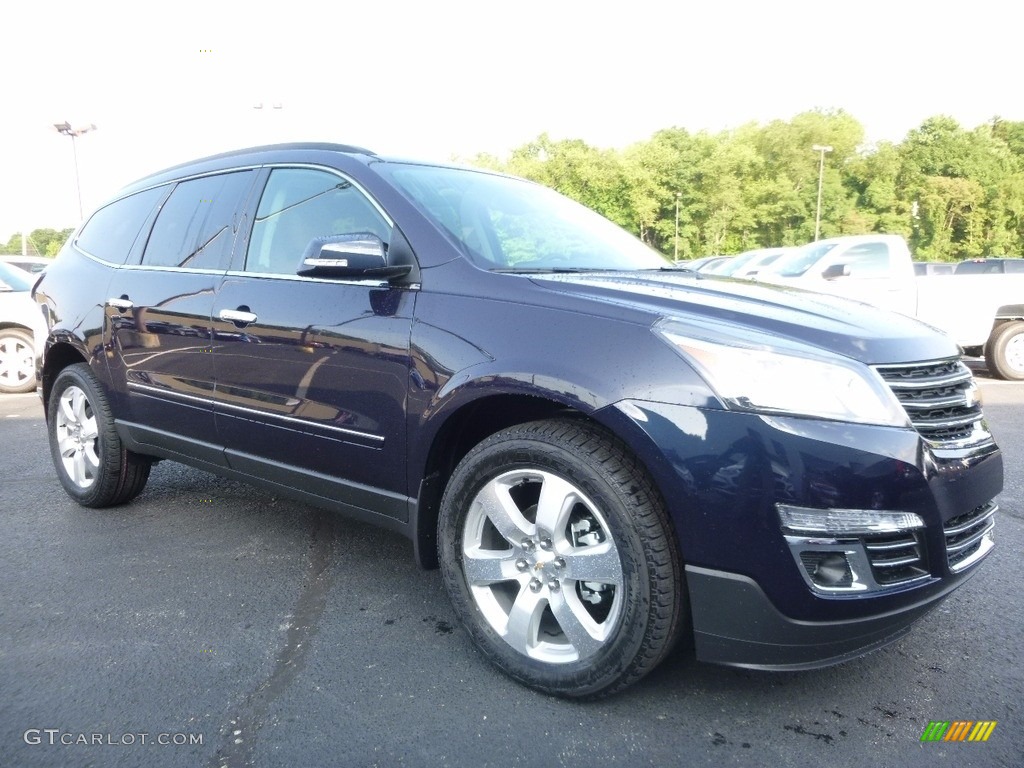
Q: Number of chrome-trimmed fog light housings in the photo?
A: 1